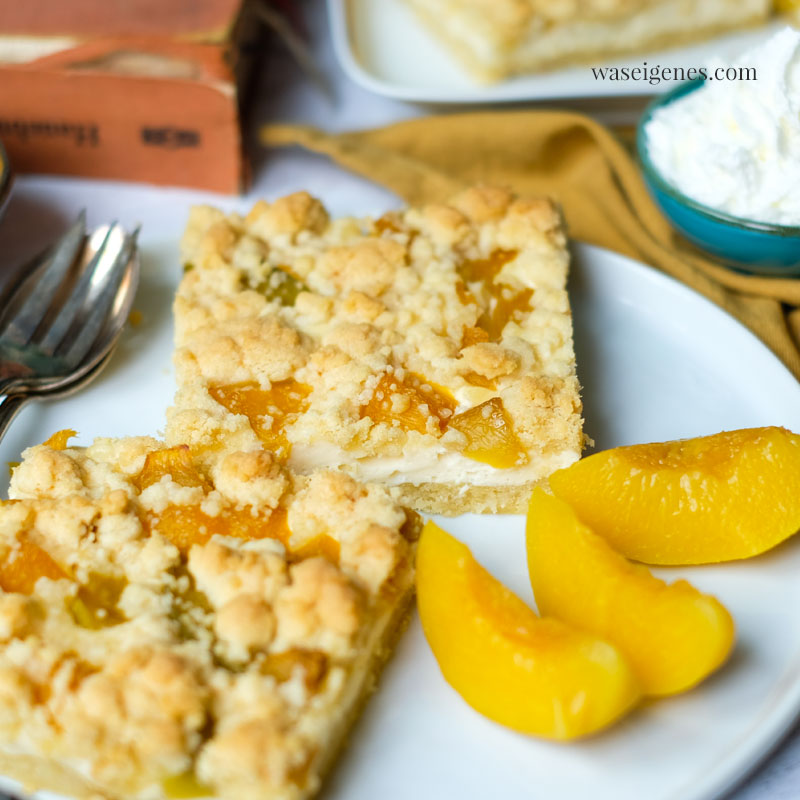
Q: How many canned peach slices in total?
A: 3